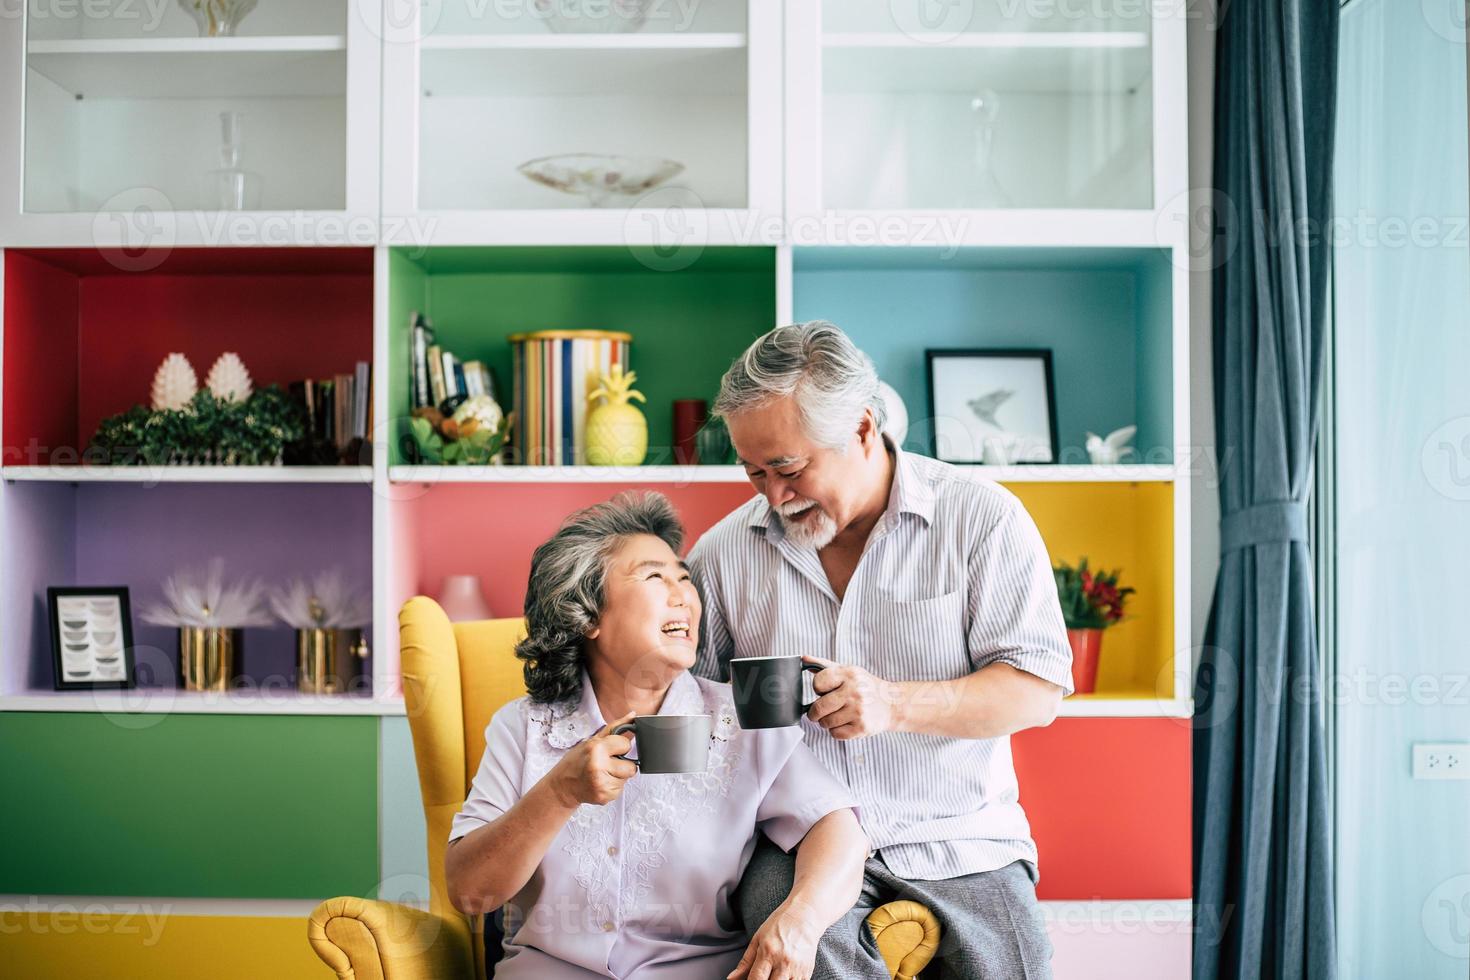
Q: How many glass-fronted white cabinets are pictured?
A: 3